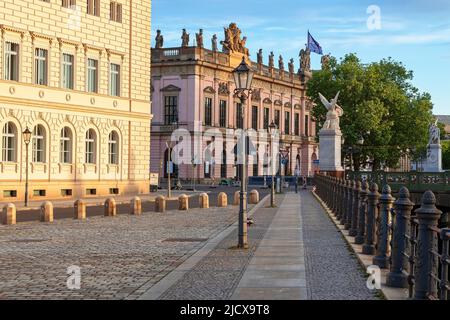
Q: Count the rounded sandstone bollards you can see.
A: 11